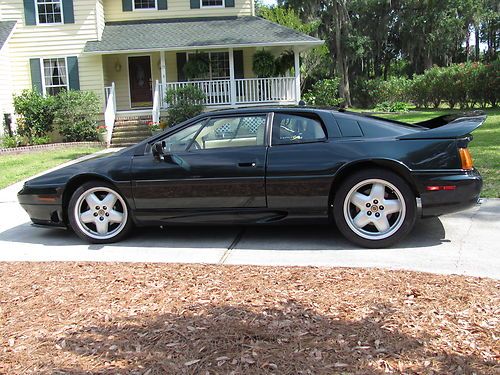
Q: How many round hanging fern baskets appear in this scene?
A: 3